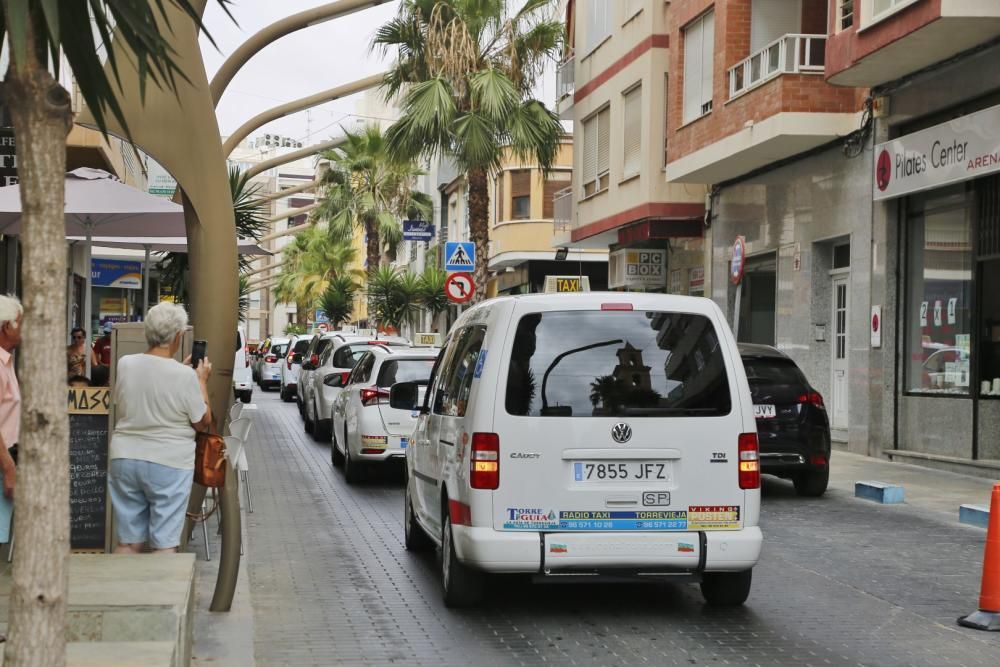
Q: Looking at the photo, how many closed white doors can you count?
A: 1